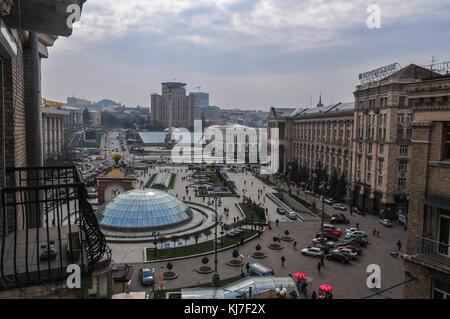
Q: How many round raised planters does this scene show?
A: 6